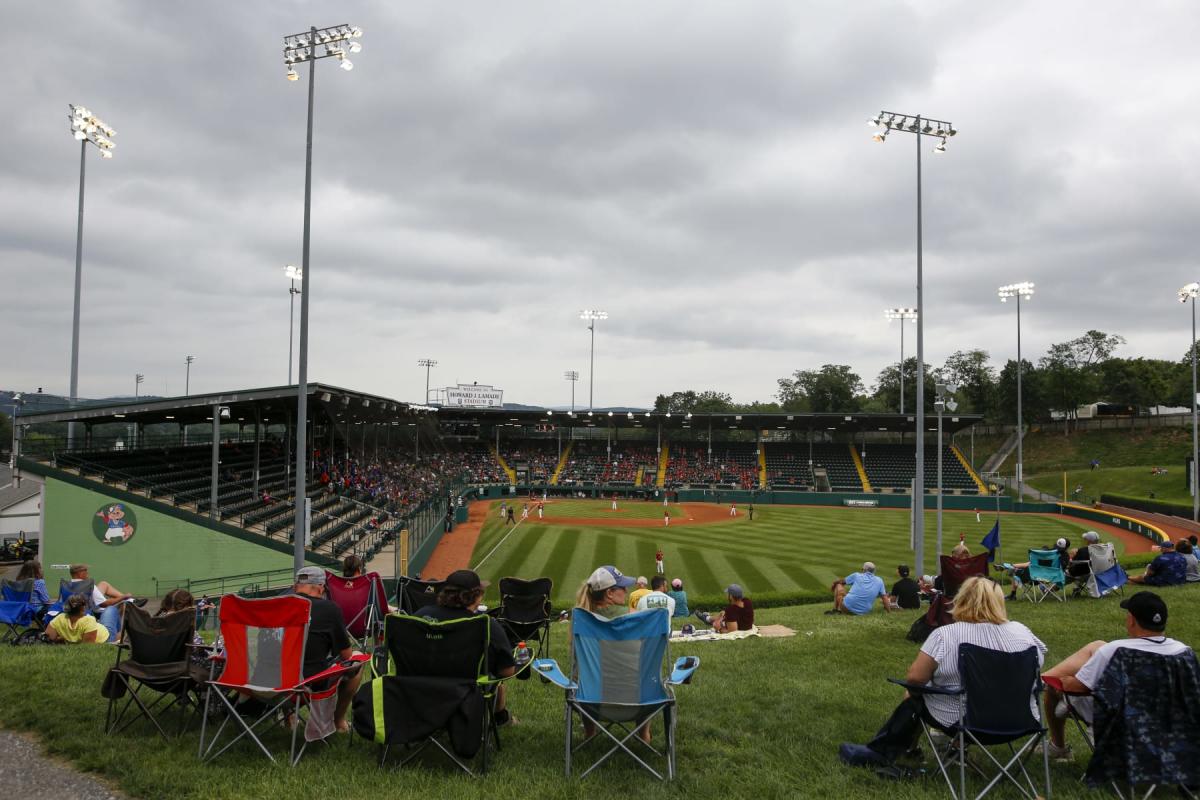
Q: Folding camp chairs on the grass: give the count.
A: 14